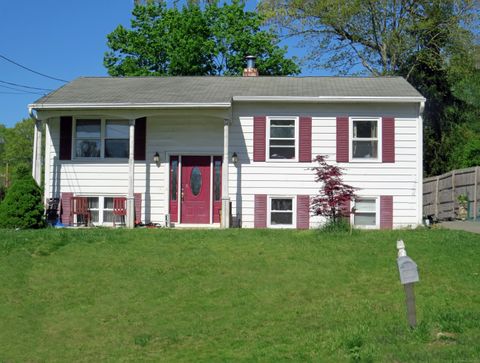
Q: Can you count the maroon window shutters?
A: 12